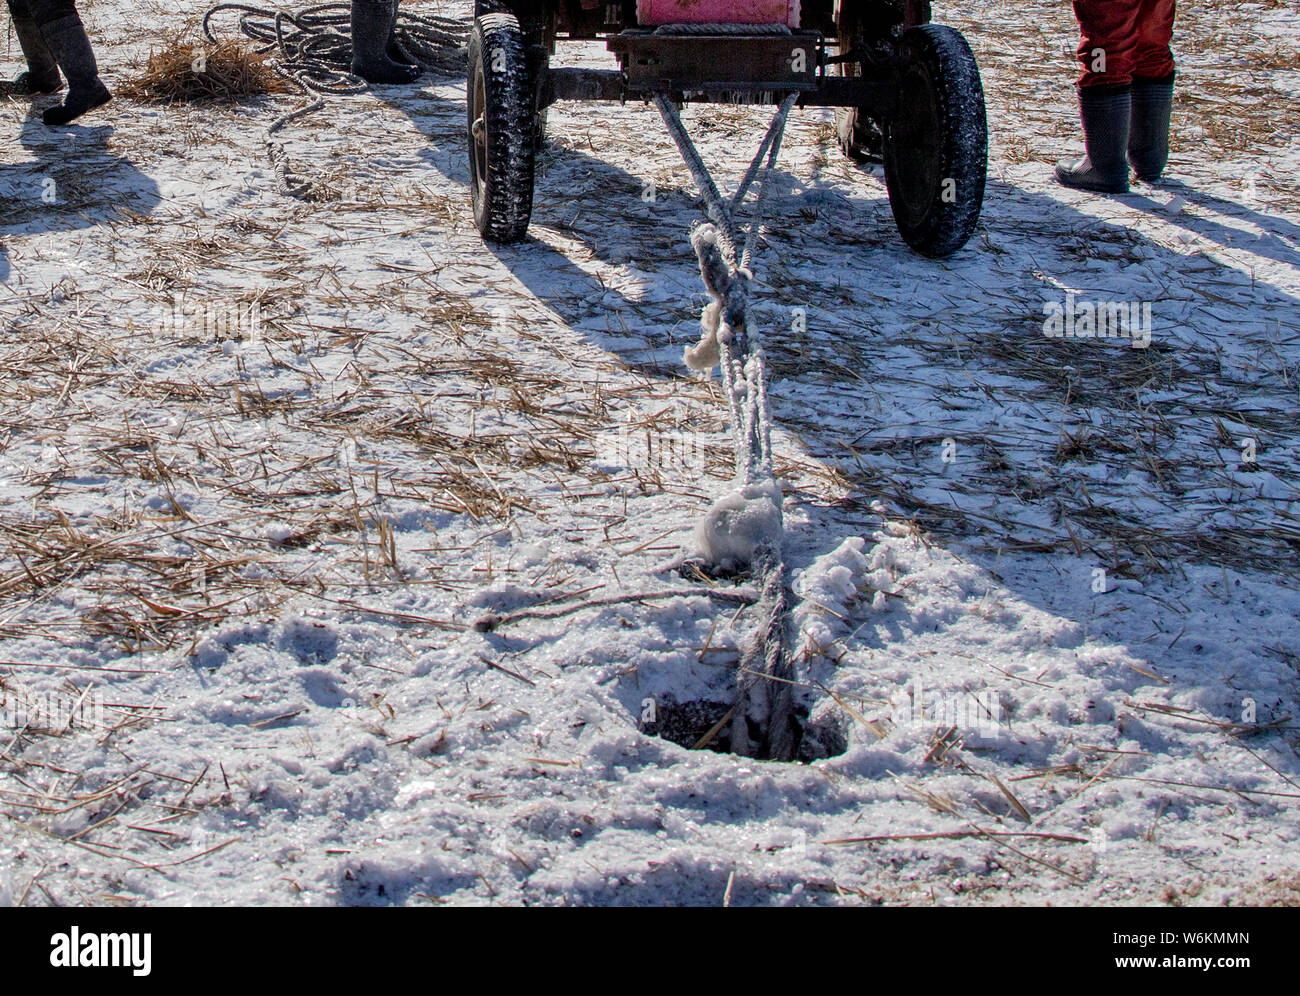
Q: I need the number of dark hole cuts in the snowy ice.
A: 1